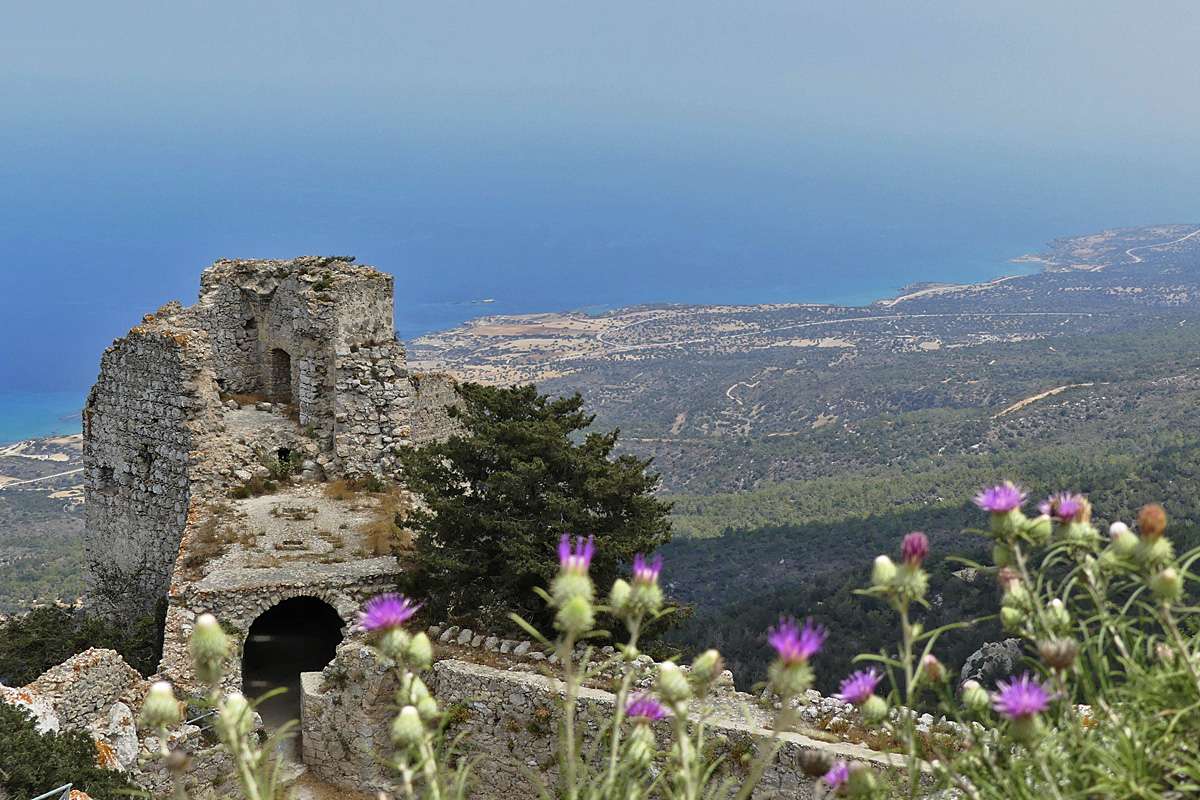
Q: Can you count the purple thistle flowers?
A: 11